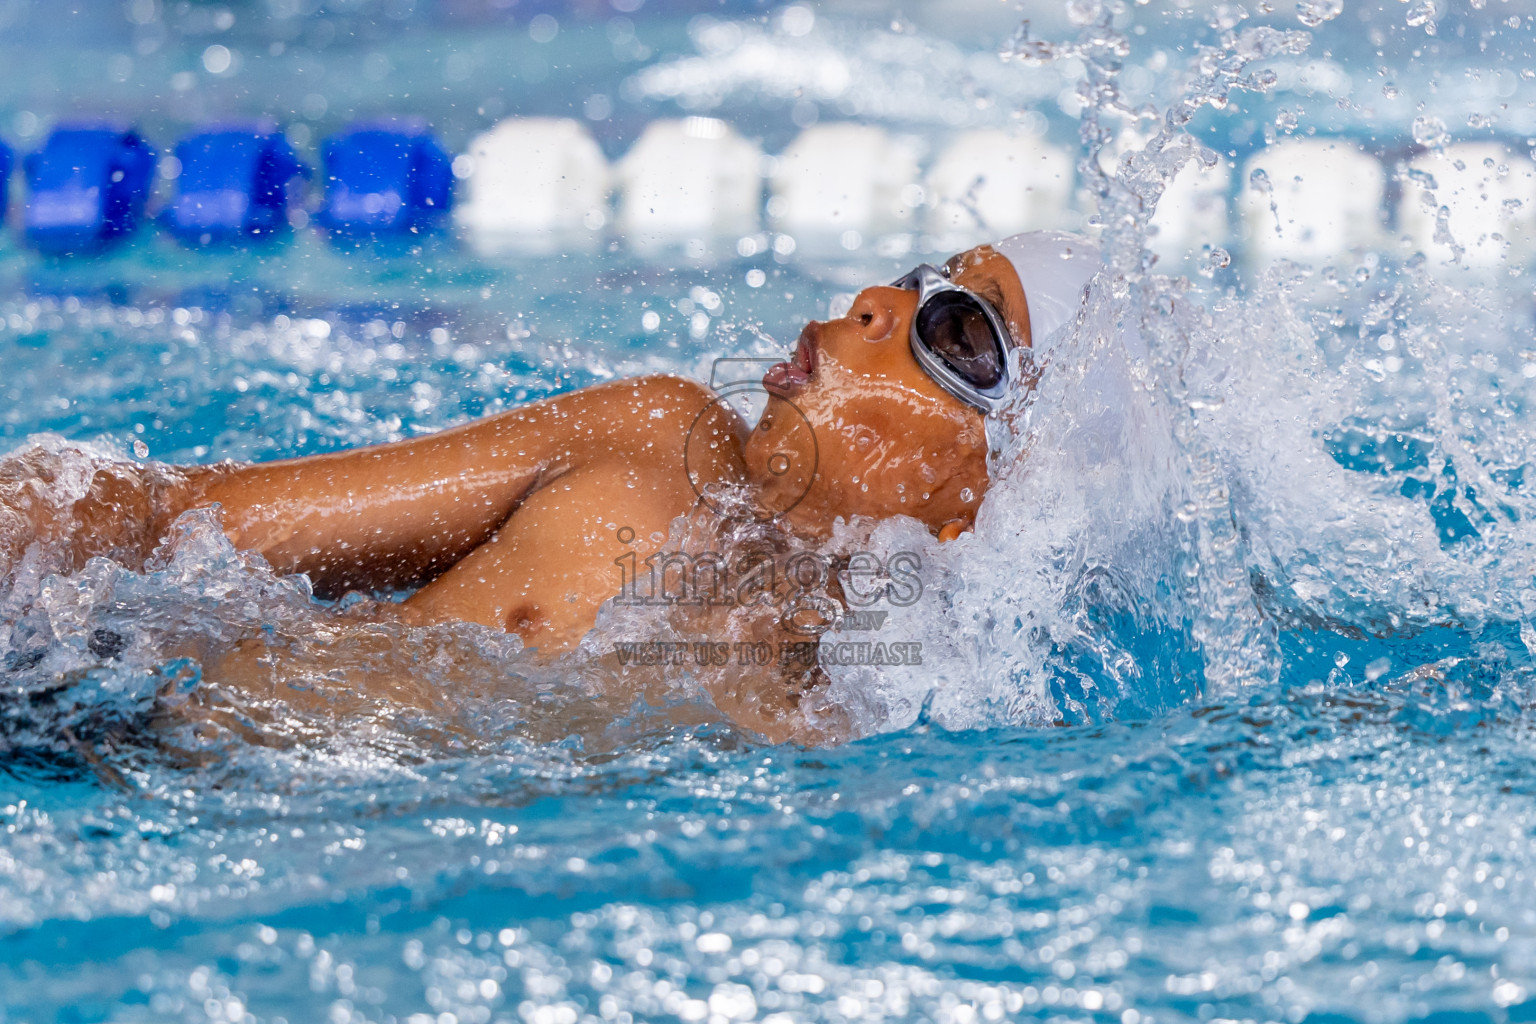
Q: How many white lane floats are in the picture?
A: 7